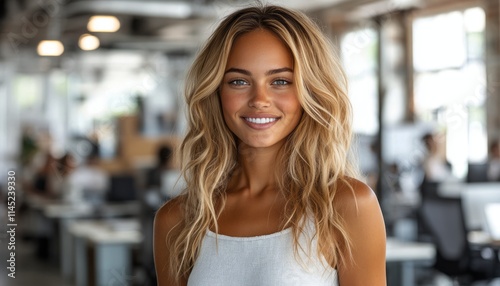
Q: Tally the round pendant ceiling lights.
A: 3